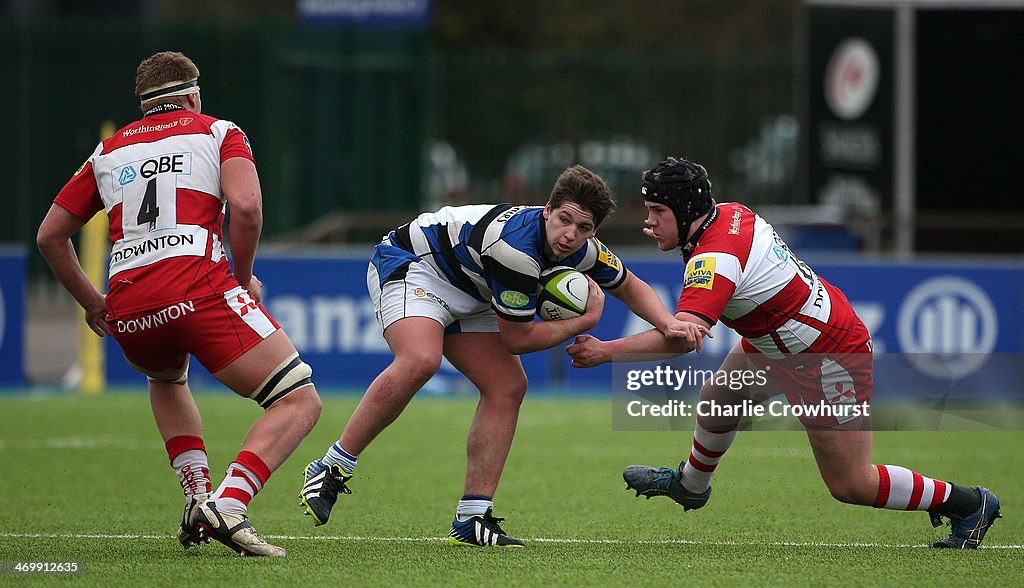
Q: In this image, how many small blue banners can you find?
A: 1